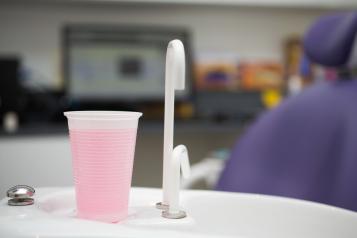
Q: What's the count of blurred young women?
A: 0